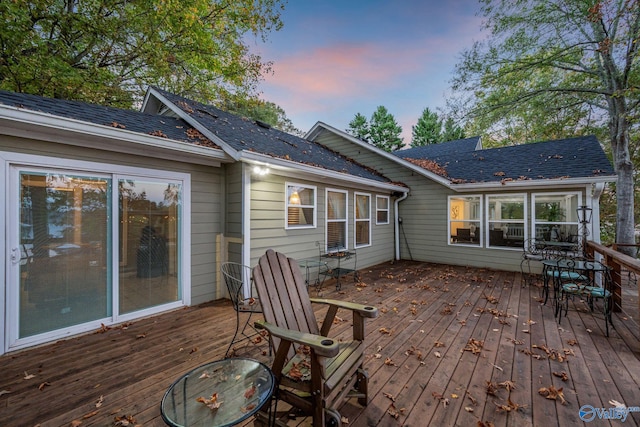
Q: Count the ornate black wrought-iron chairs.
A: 2